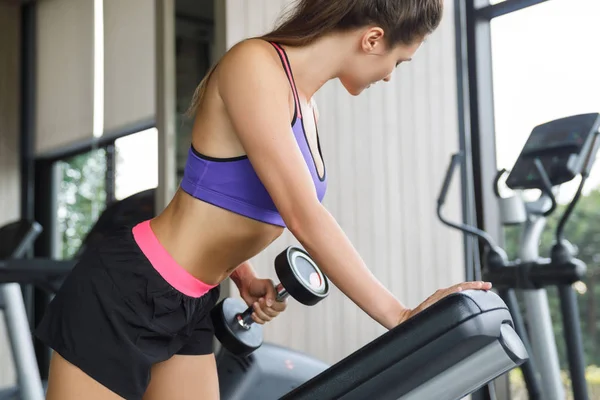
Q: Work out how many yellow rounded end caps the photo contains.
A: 0